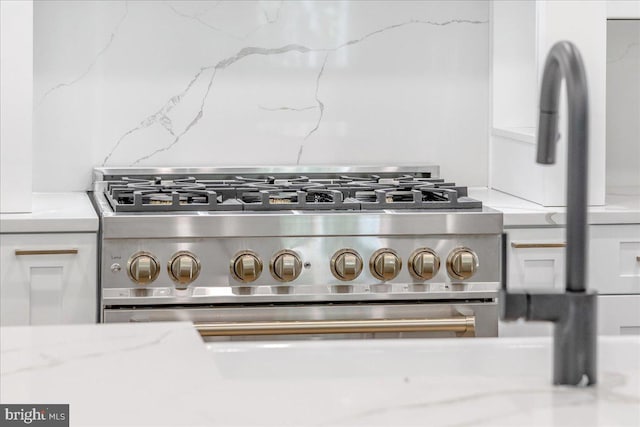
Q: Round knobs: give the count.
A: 8